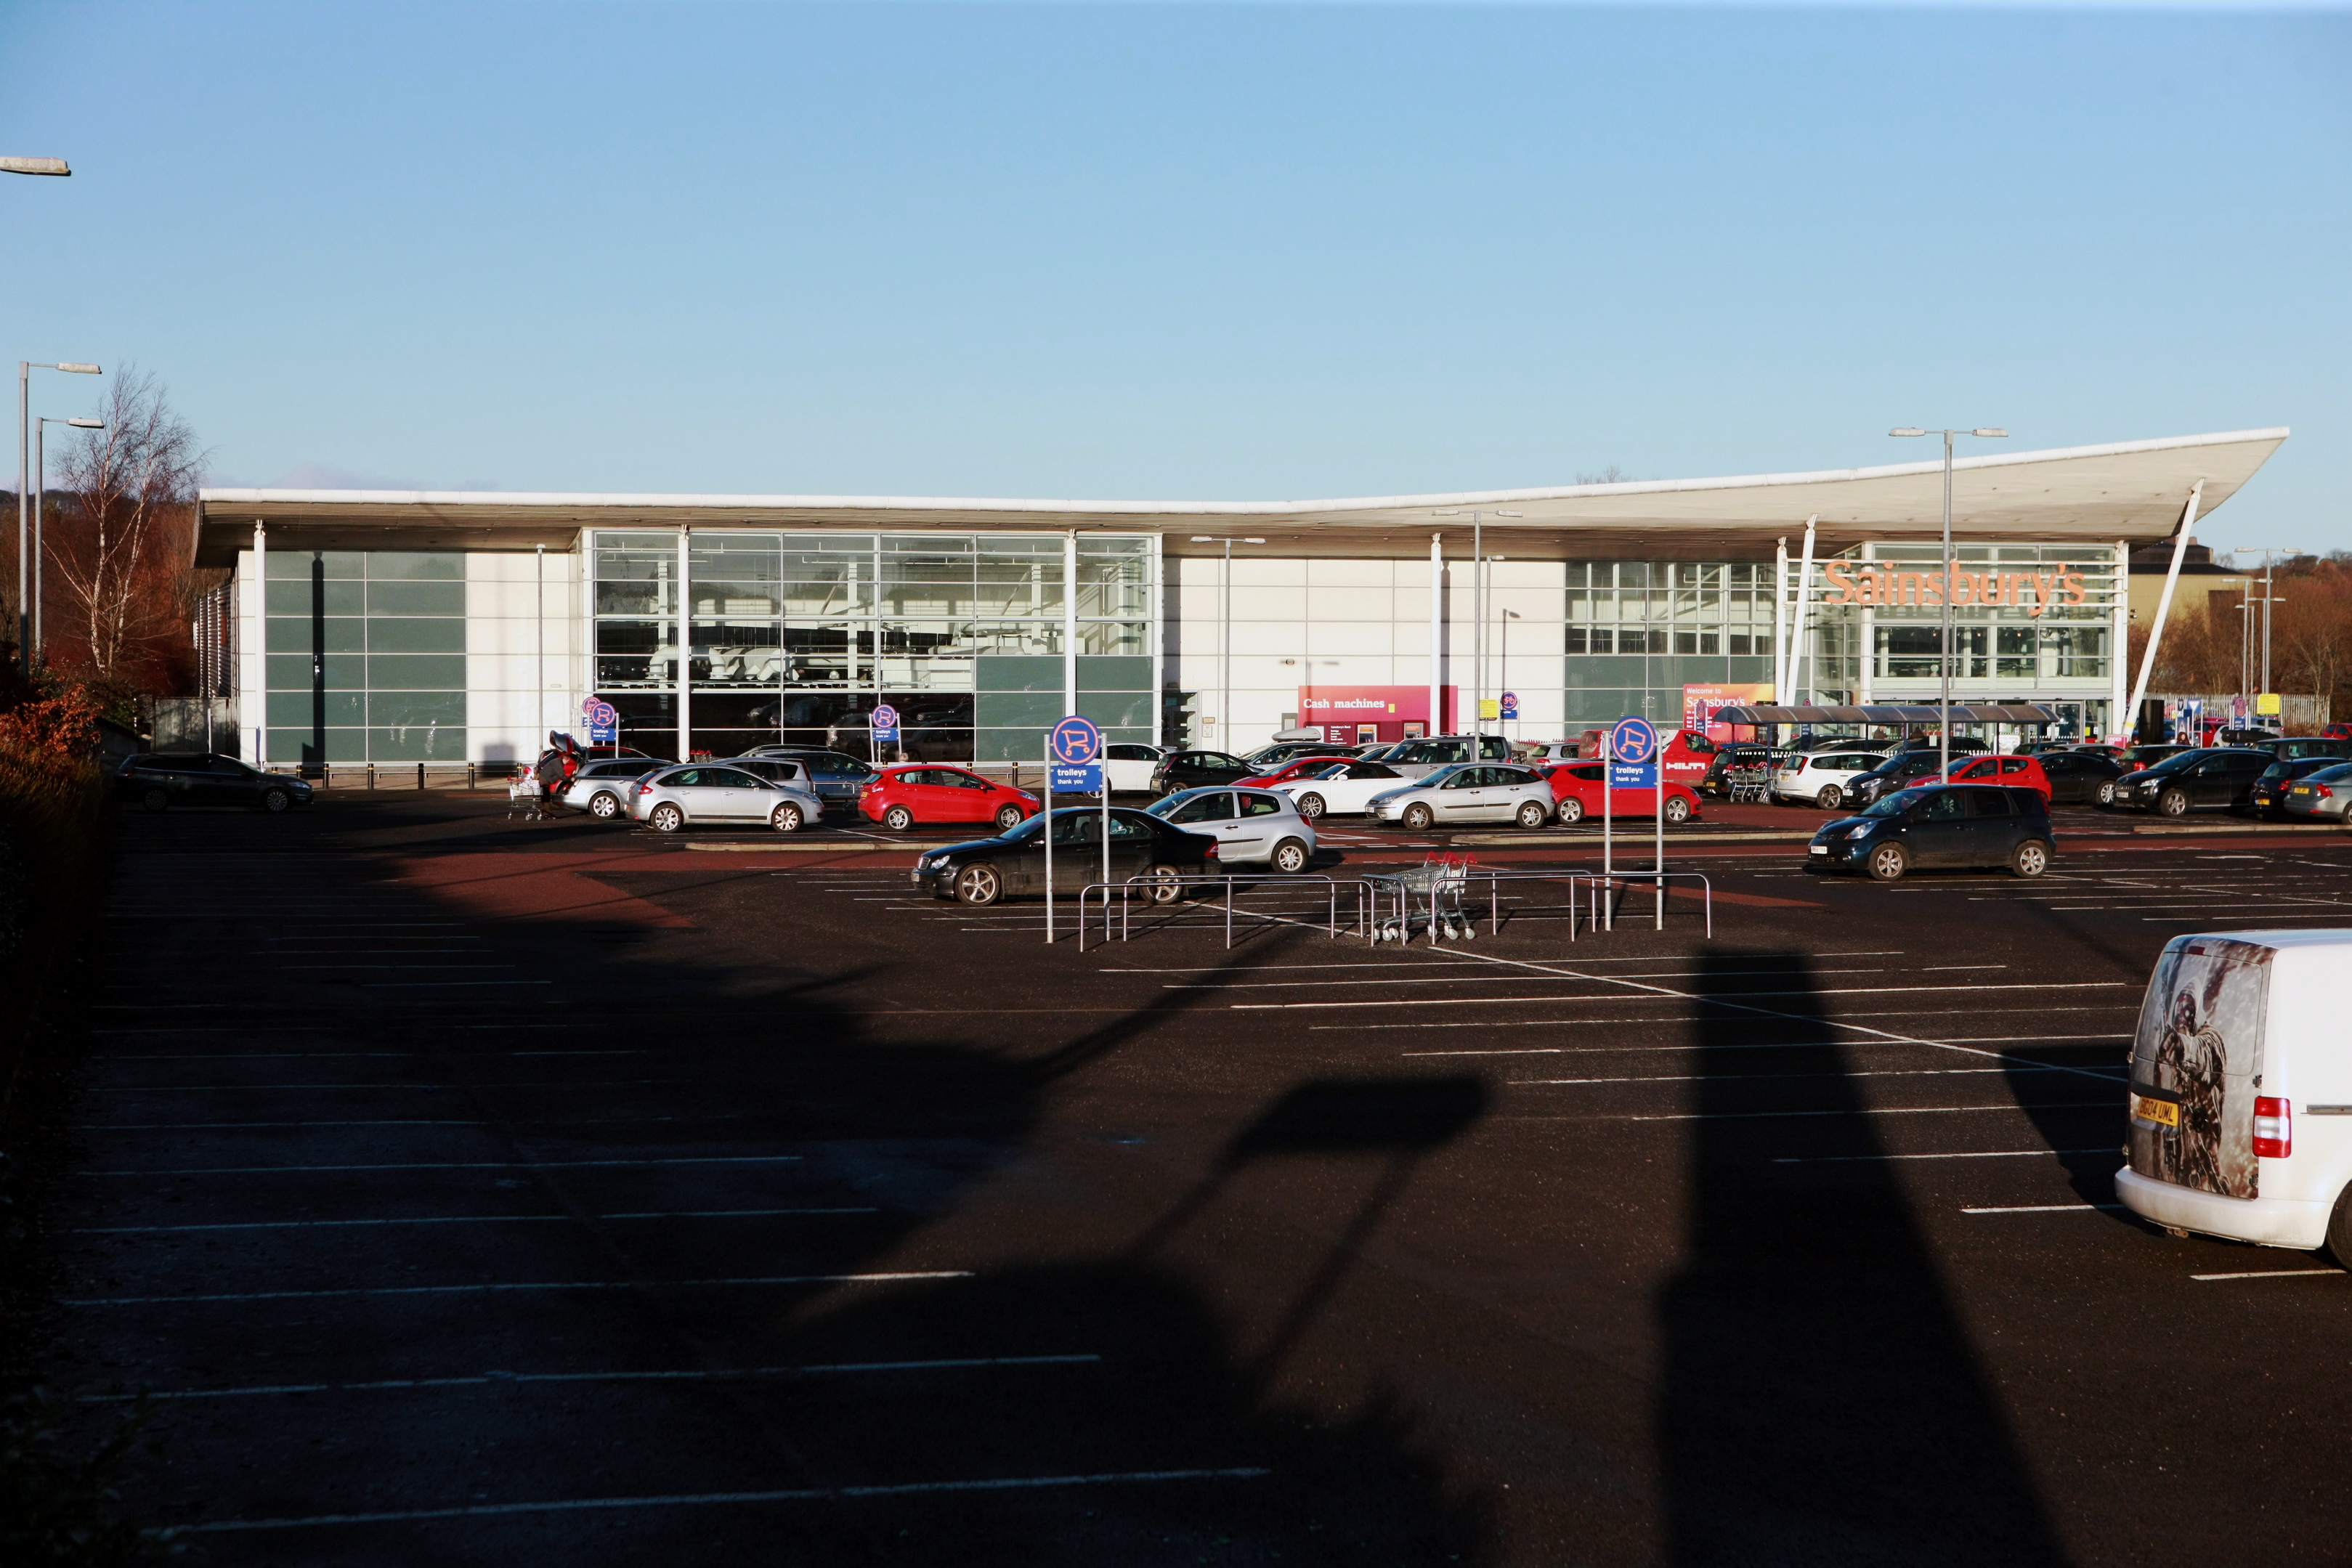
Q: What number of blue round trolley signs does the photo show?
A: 4